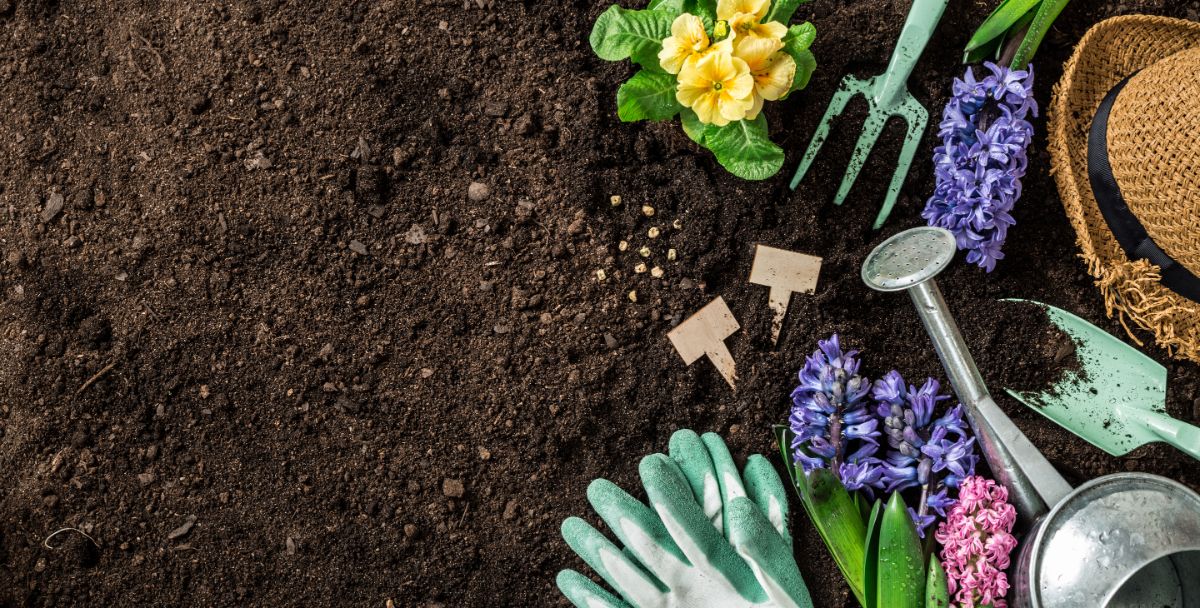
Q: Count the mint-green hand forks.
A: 1